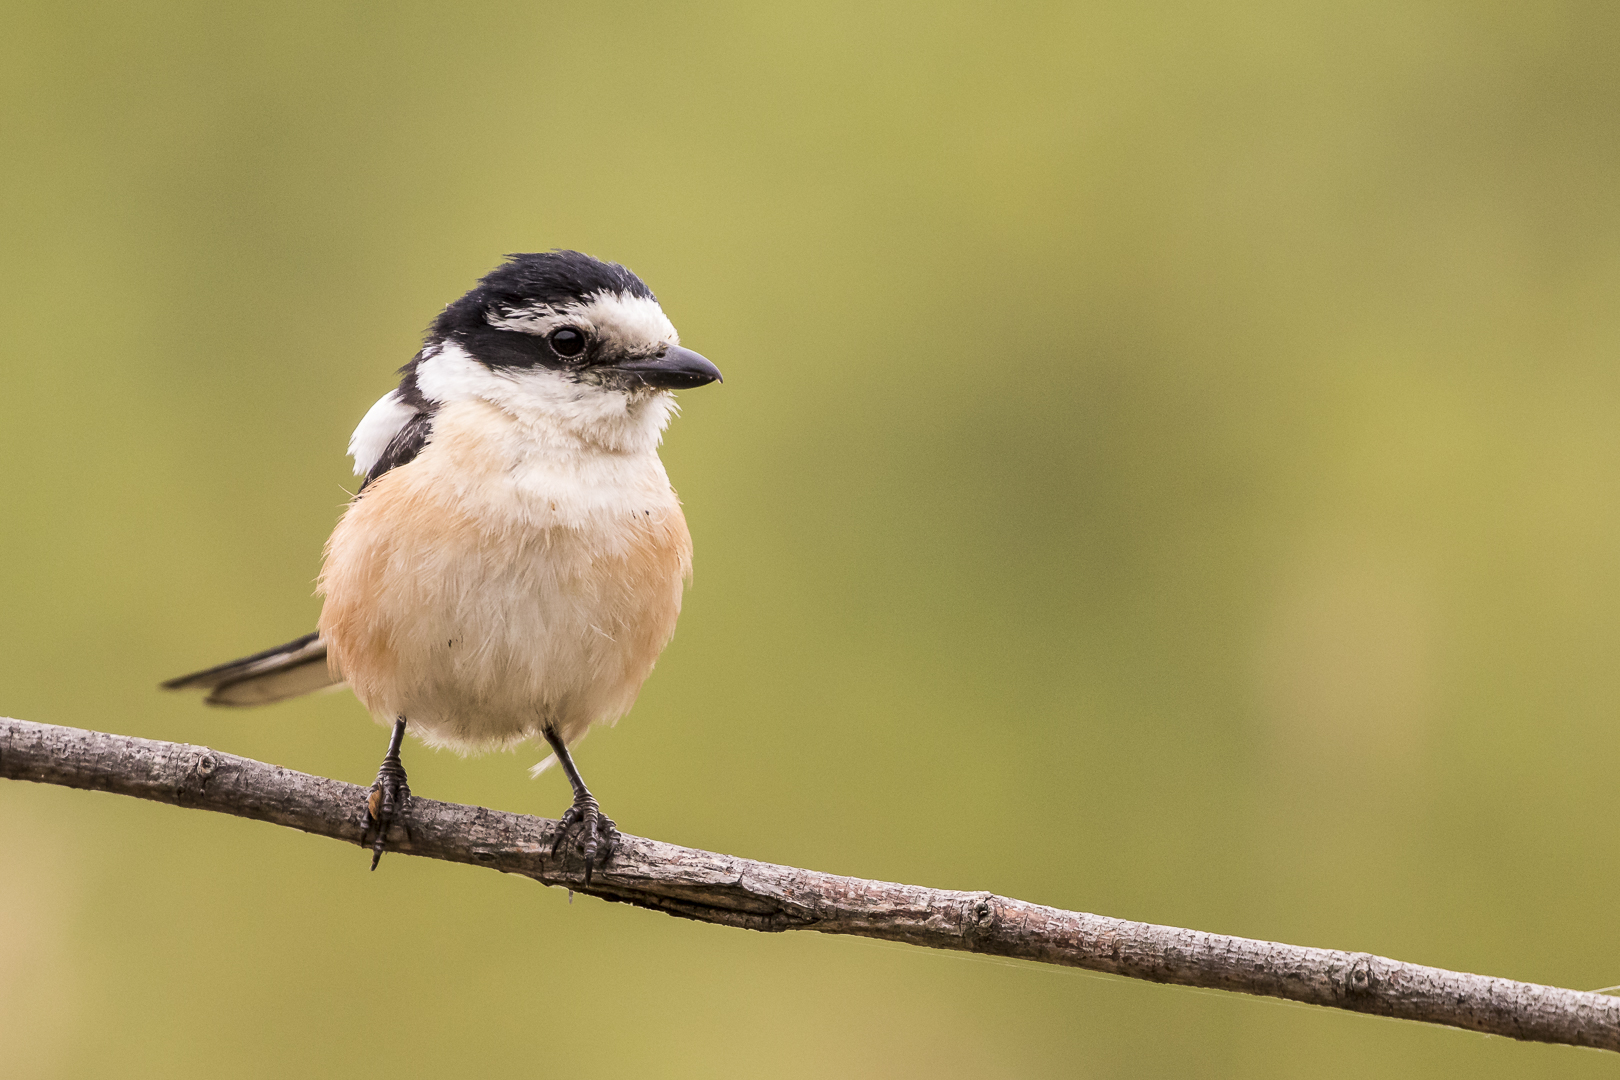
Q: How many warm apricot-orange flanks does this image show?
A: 2